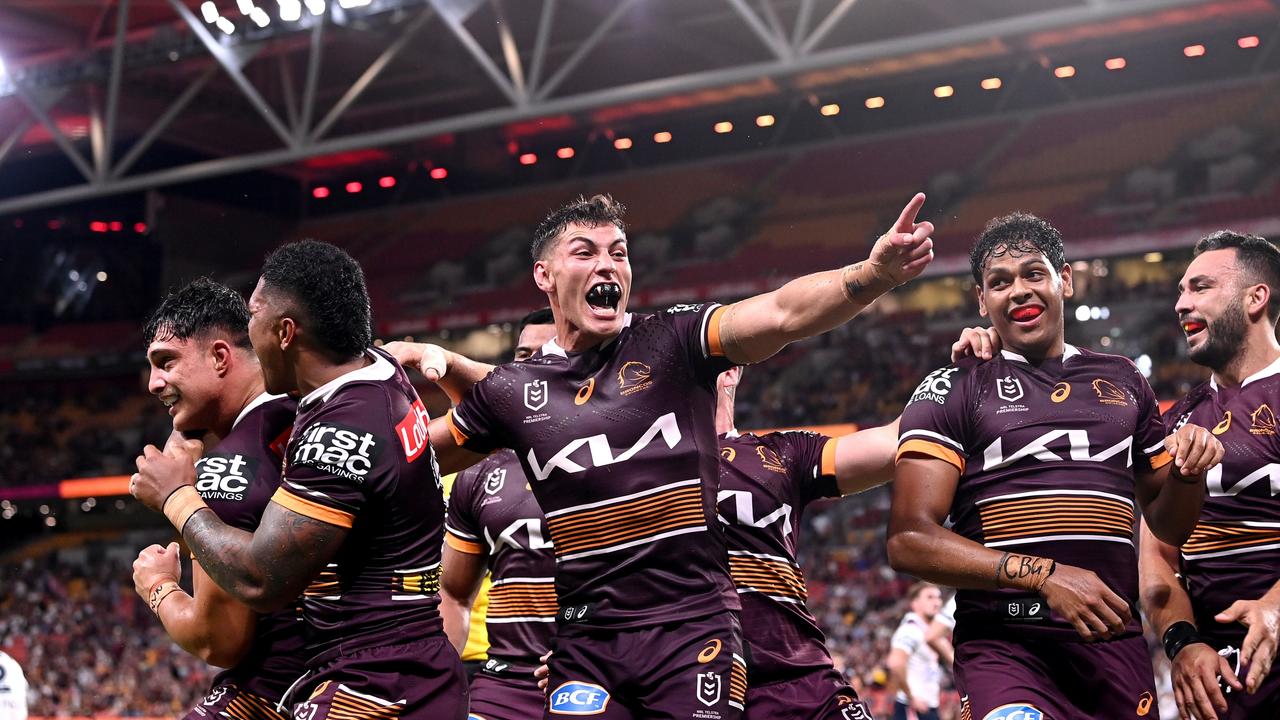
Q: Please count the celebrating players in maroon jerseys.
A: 7